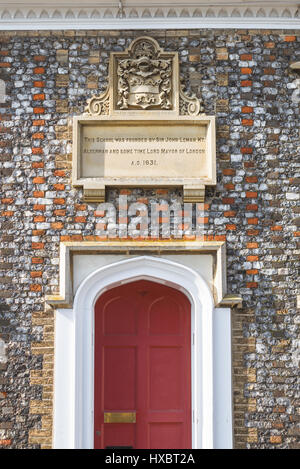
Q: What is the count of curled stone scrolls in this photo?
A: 2